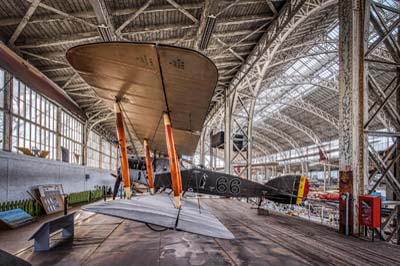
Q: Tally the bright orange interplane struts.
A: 3